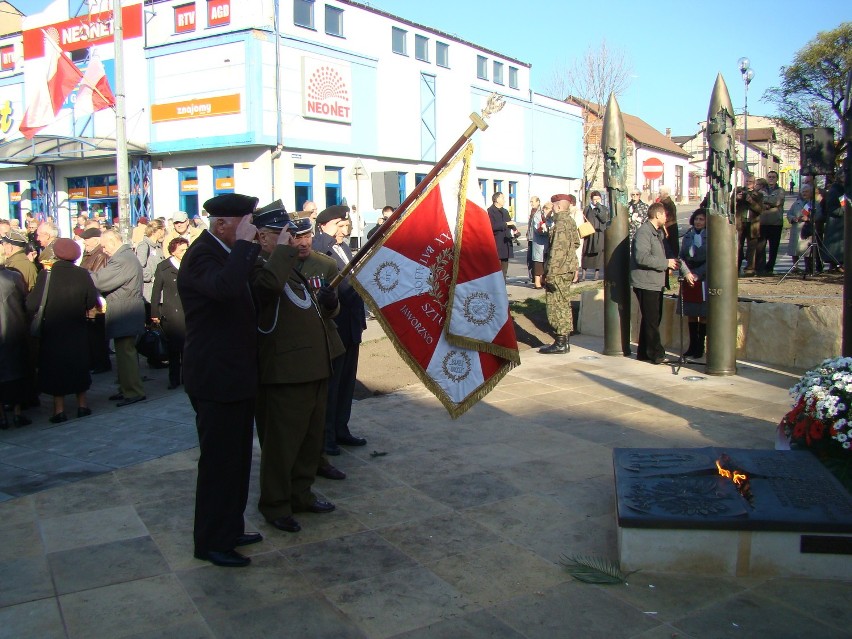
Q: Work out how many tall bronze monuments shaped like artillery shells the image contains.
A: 2